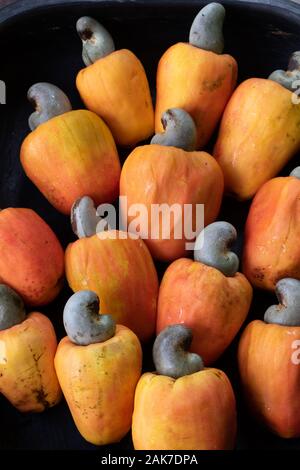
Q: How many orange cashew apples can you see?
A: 13